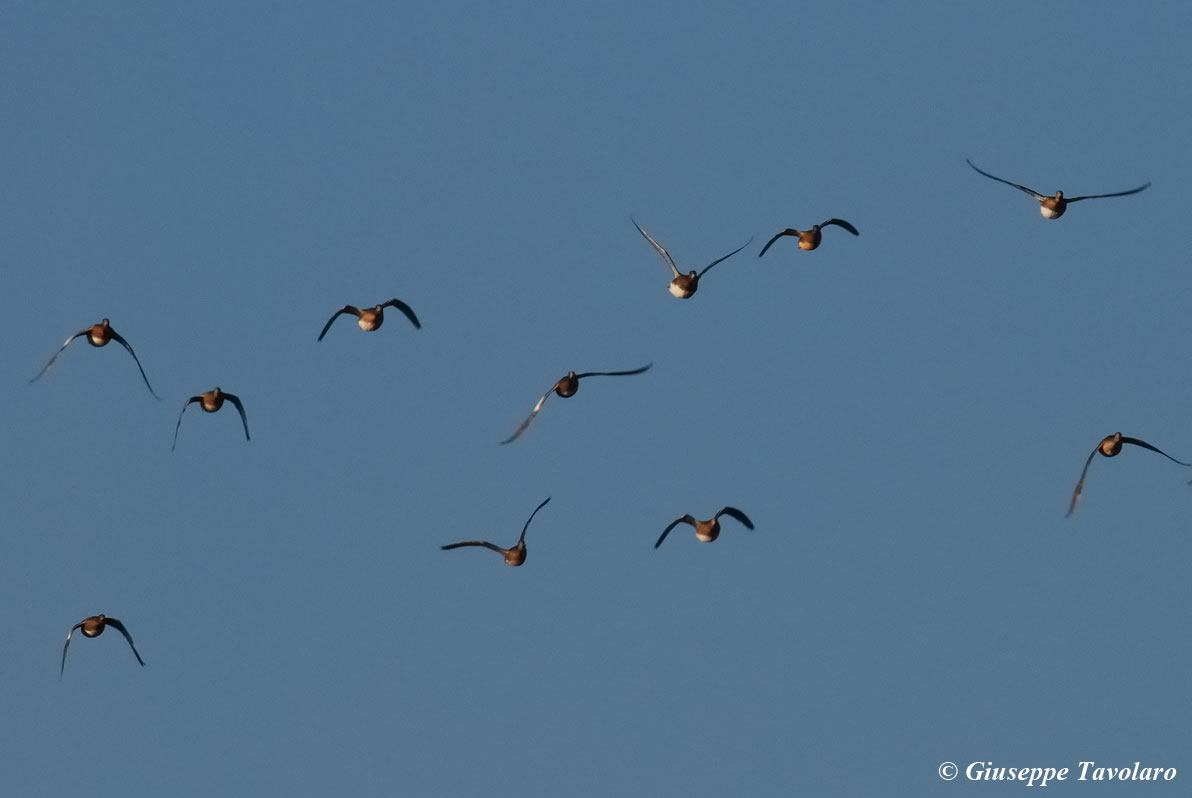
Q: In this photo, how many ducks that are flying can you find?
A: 11